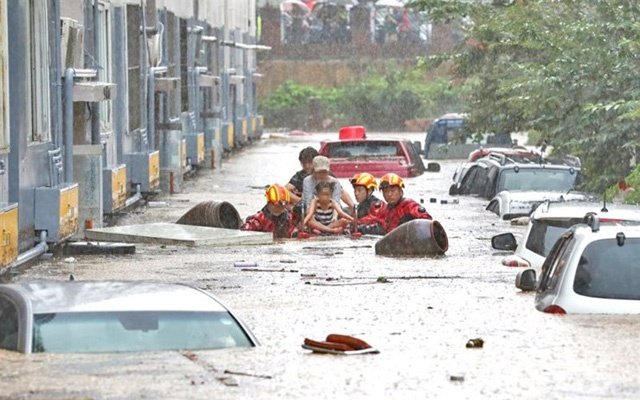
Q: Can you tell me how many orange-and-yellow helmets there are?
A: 3